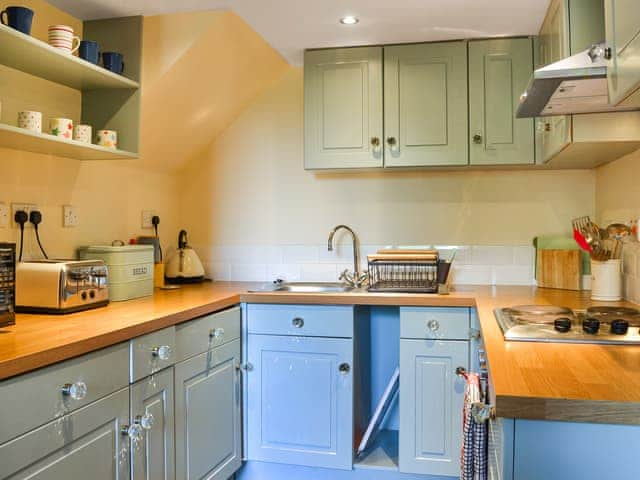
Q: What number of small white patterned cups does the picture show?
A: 4